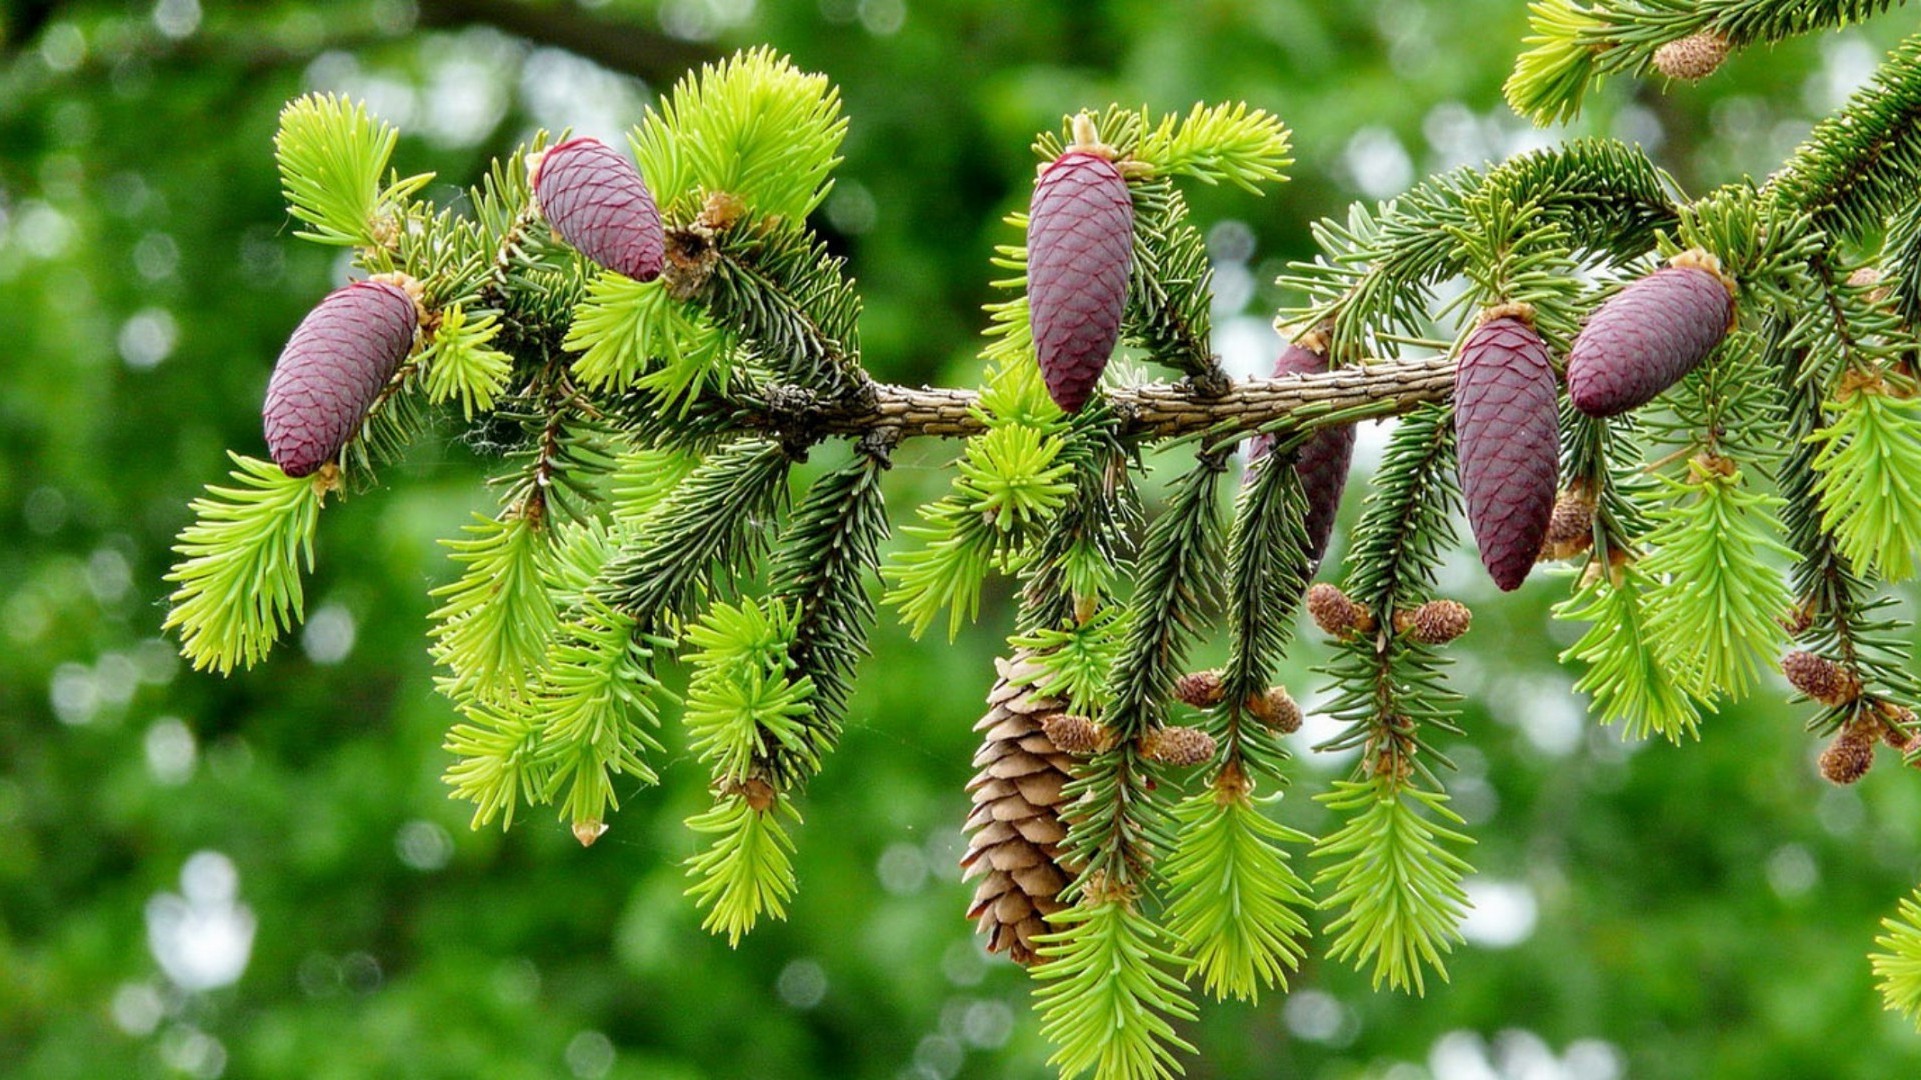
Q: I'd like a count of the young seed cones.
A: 6